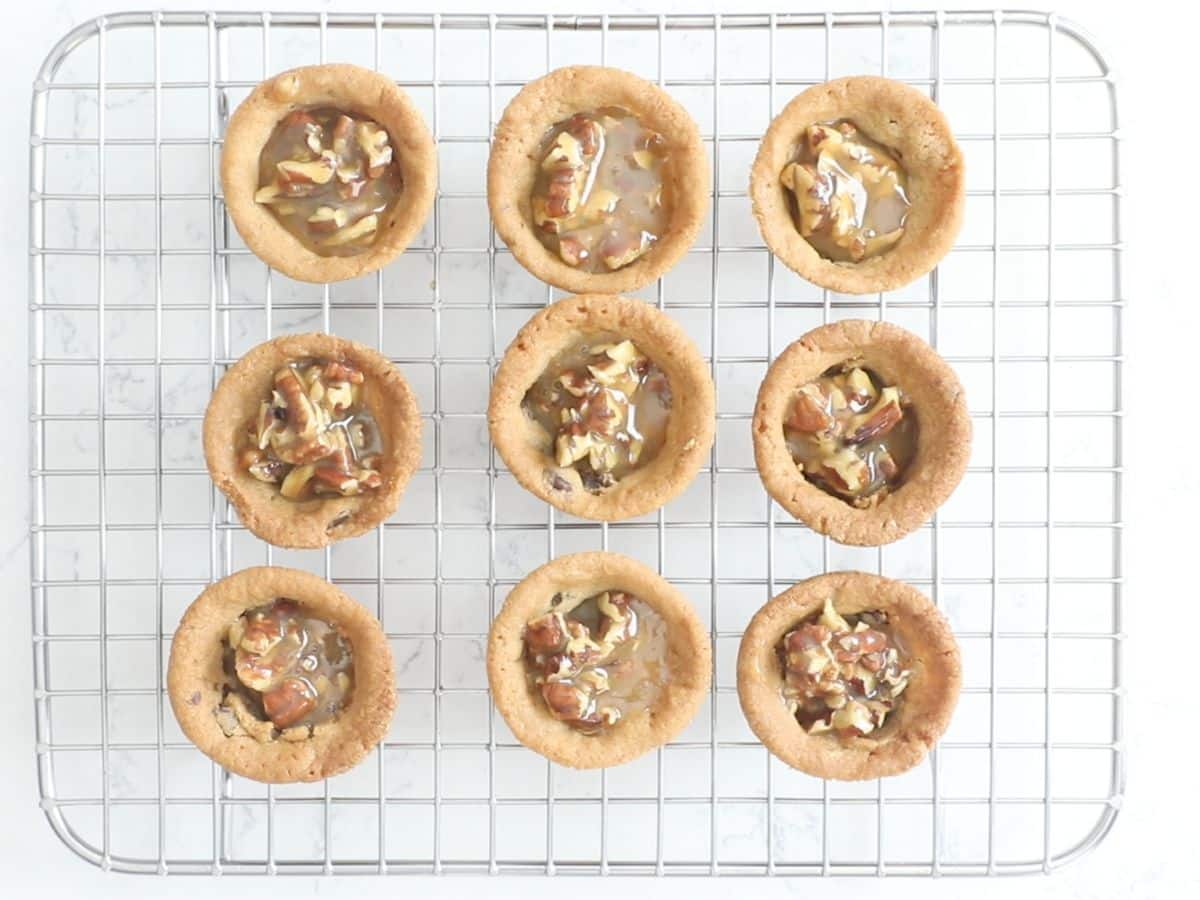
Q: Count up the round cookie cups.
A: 9